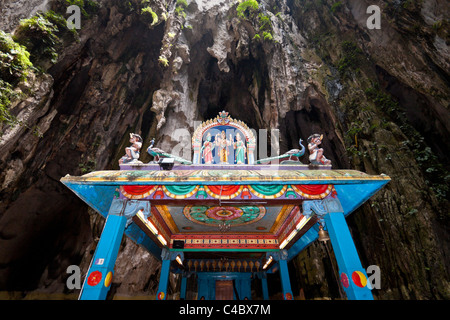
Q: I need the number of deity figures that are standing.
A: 3